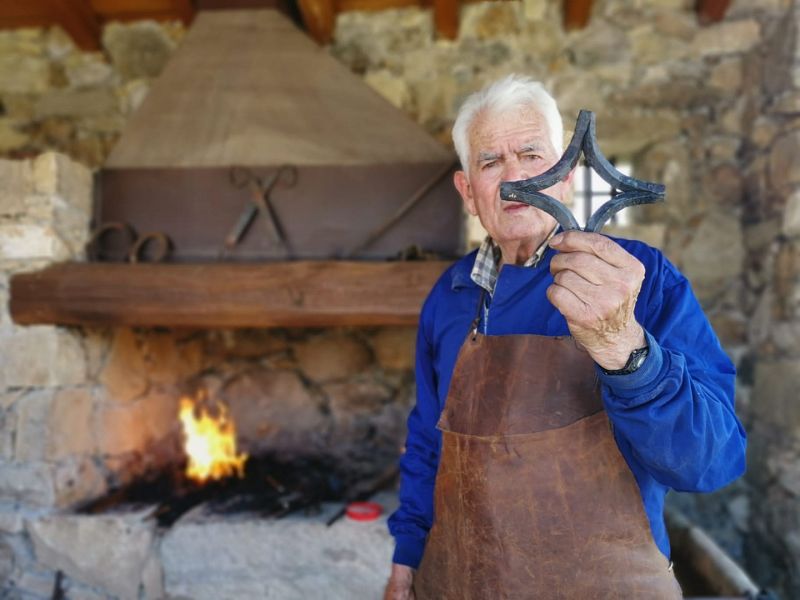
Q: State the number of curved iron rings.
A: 2